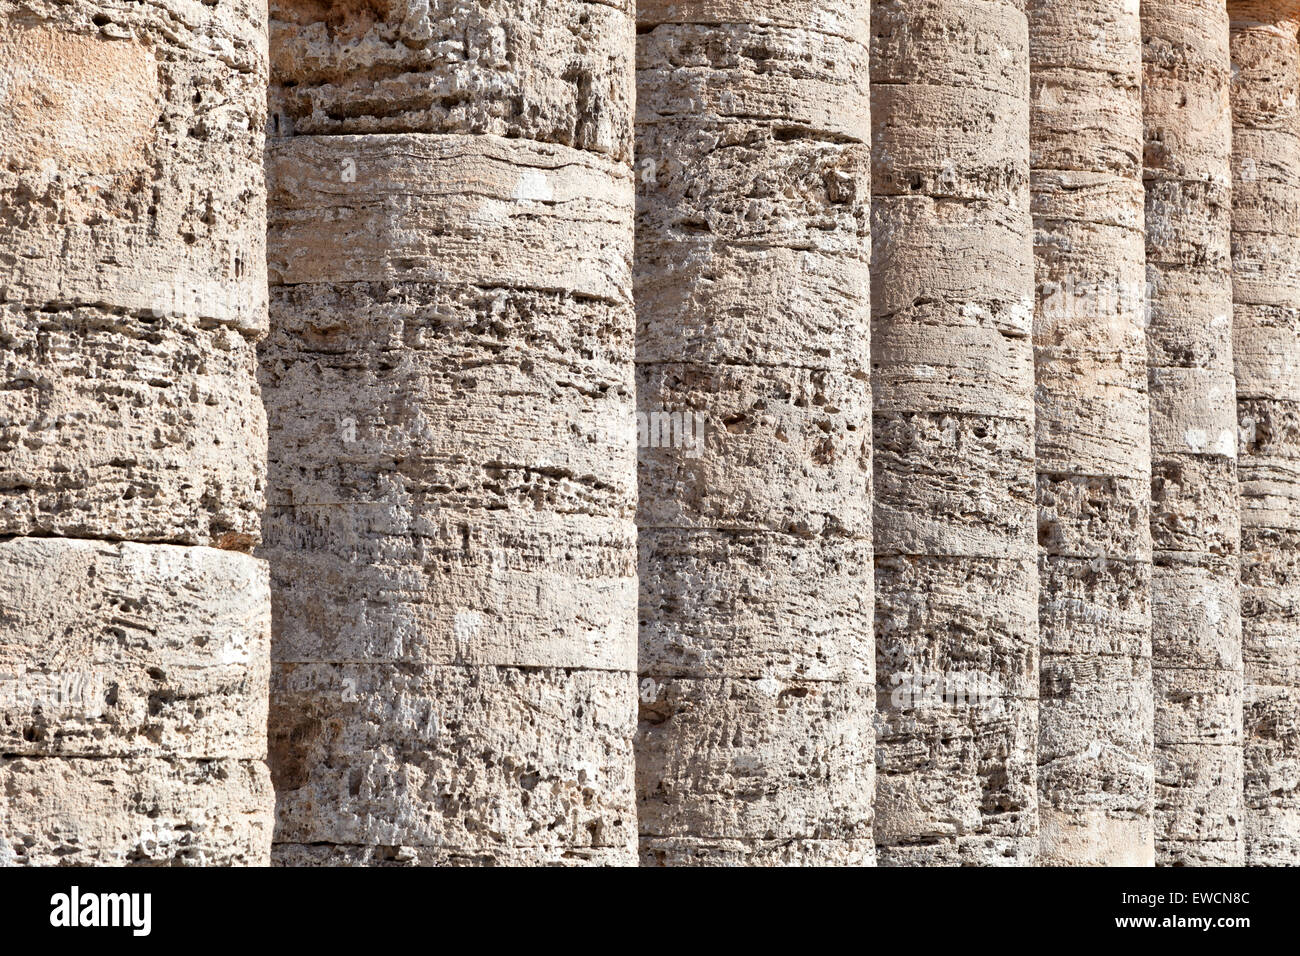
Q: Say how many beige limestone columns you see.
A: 7